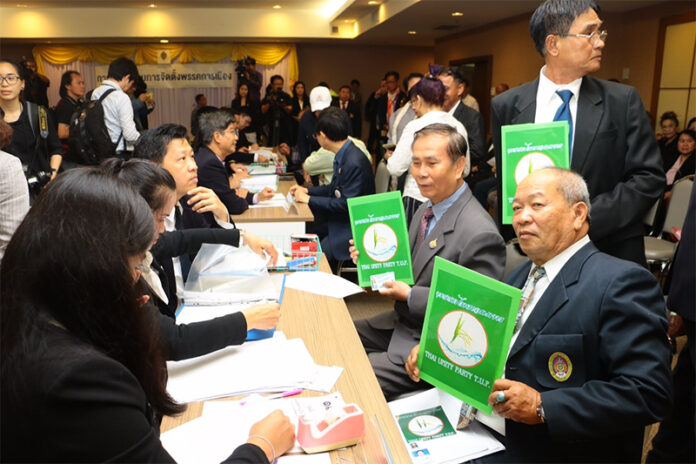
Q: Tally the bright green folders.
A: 3